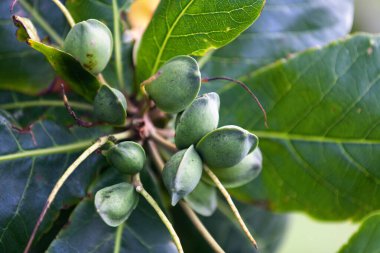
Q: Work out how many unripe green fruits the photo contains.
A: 10